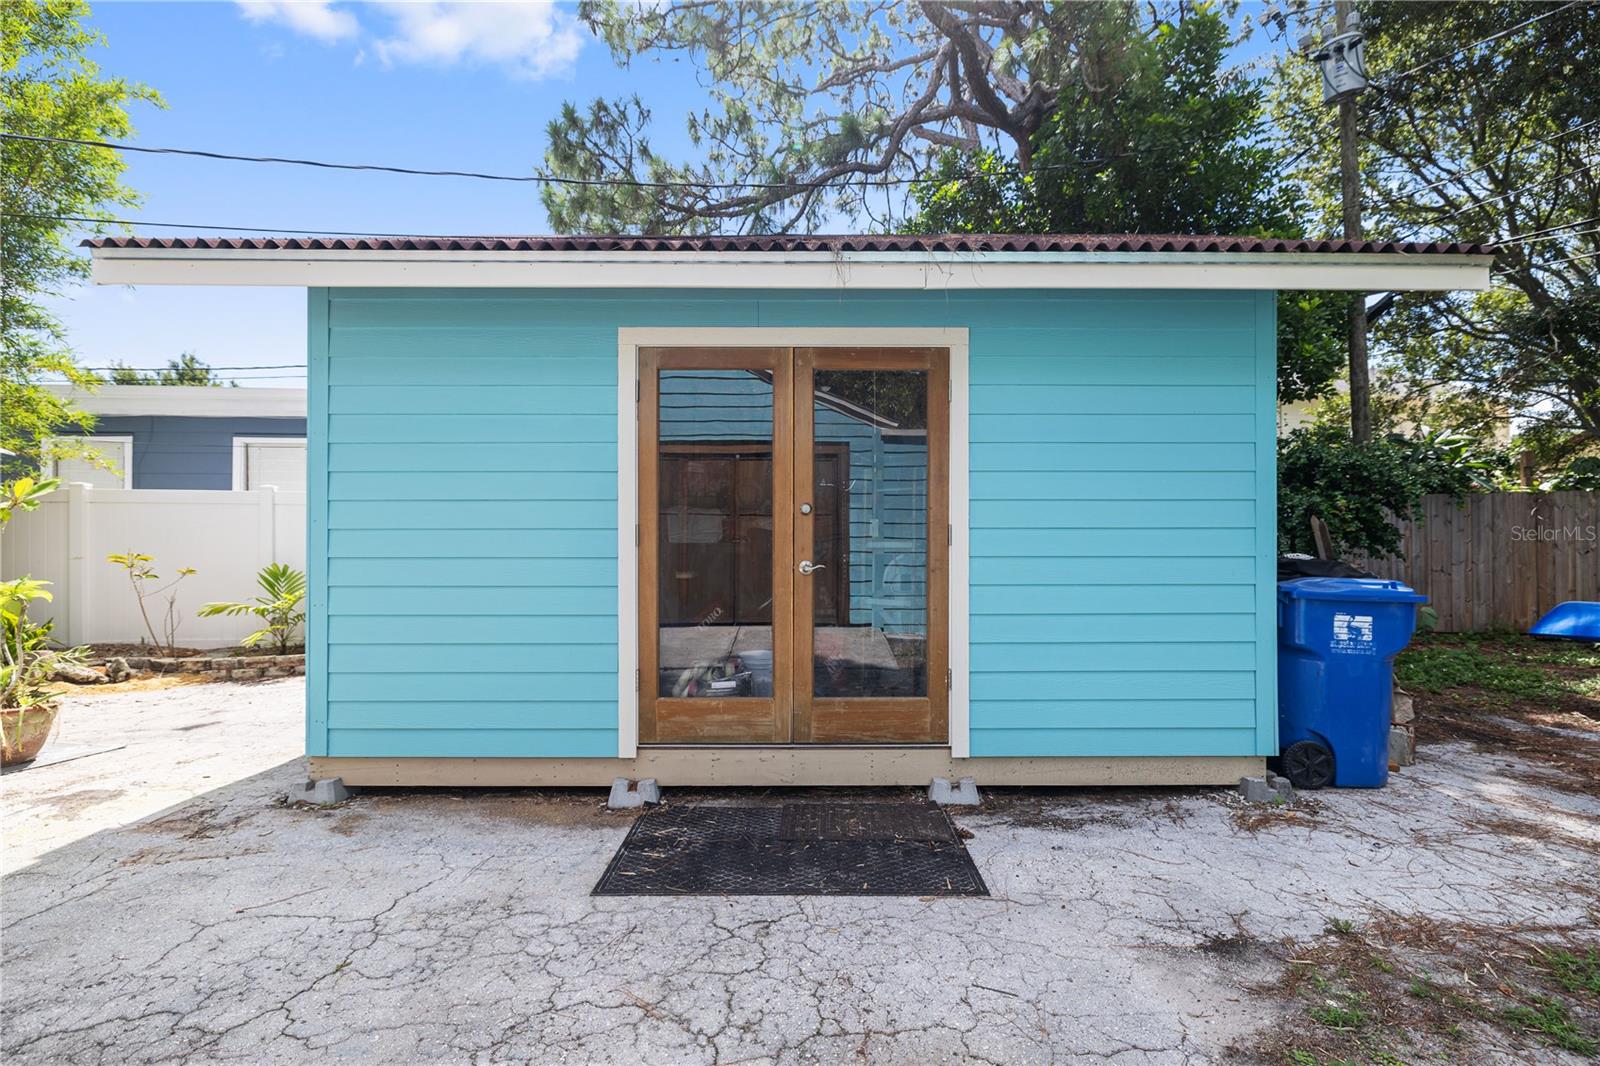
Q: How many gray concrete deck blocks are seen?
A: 4